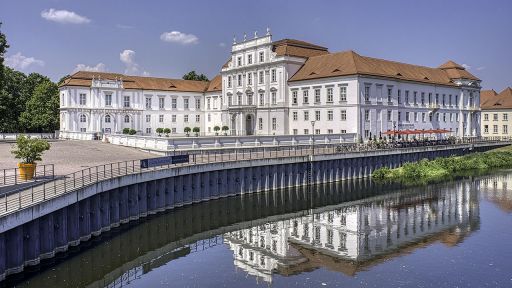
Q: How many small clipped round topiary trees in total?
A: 8